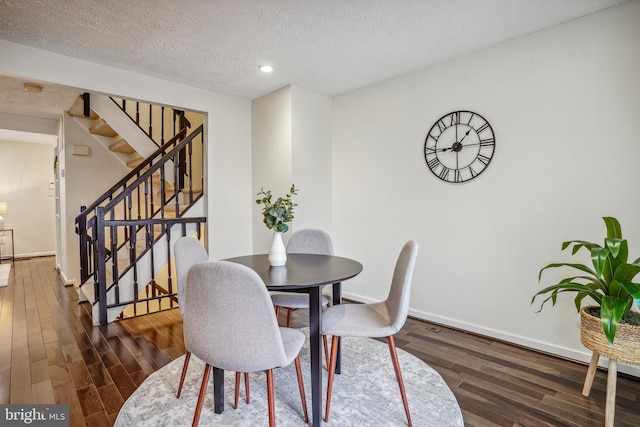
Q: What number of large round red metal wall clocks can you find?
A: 0